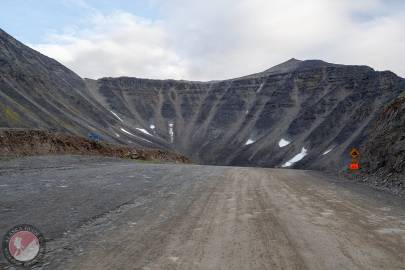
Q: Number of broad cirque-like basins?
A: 1